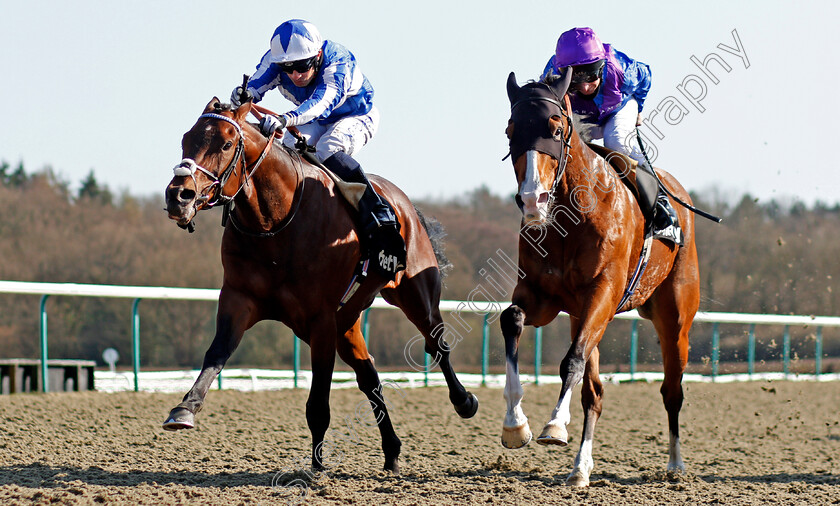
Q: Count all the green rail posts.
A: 13